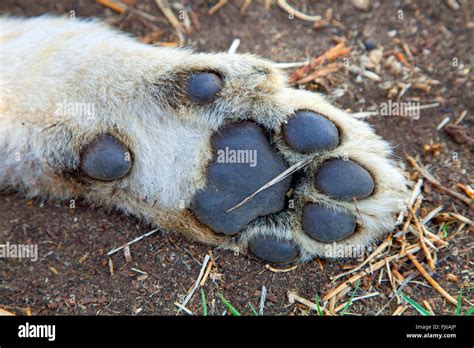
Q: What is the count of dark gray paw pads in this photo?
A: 7